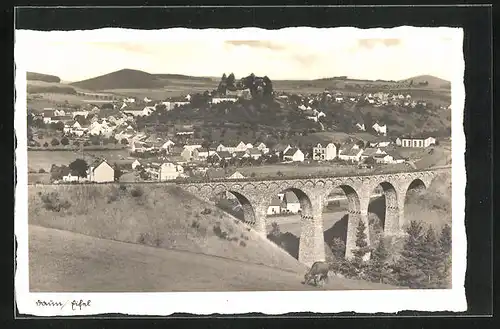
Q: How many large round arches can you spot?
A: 5